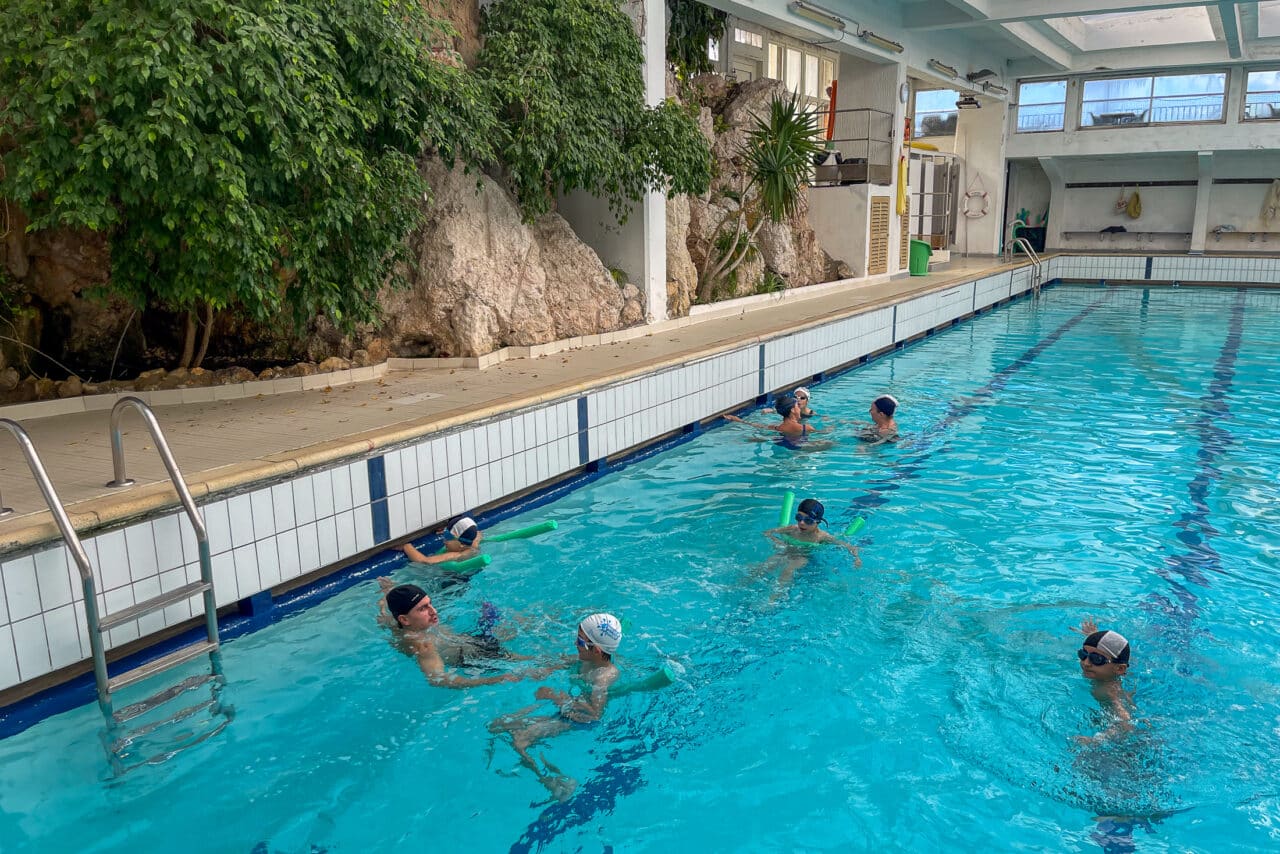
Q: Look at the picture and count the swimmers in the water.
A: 8